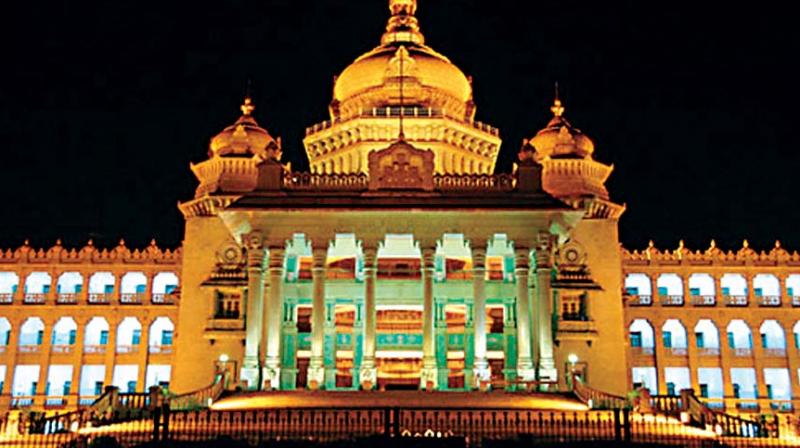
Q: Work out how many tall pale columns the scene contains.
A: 8